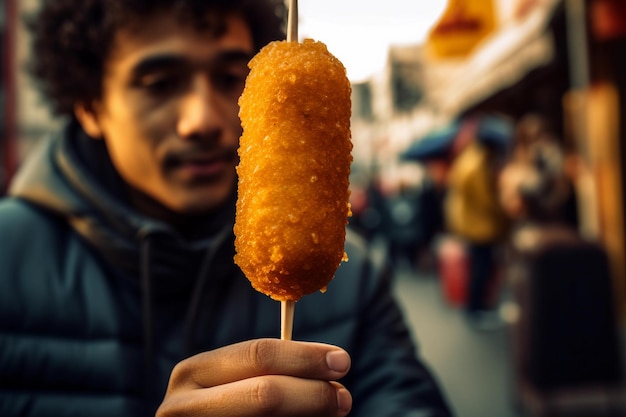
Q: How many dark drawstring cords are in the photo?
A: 2